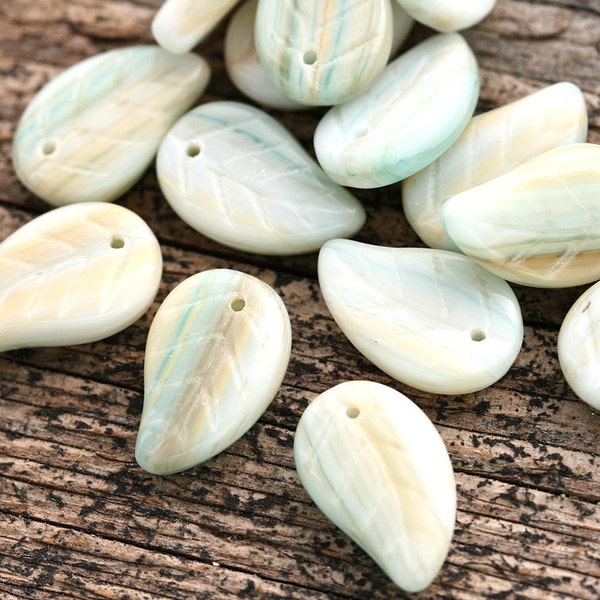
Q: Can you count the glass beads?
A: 14